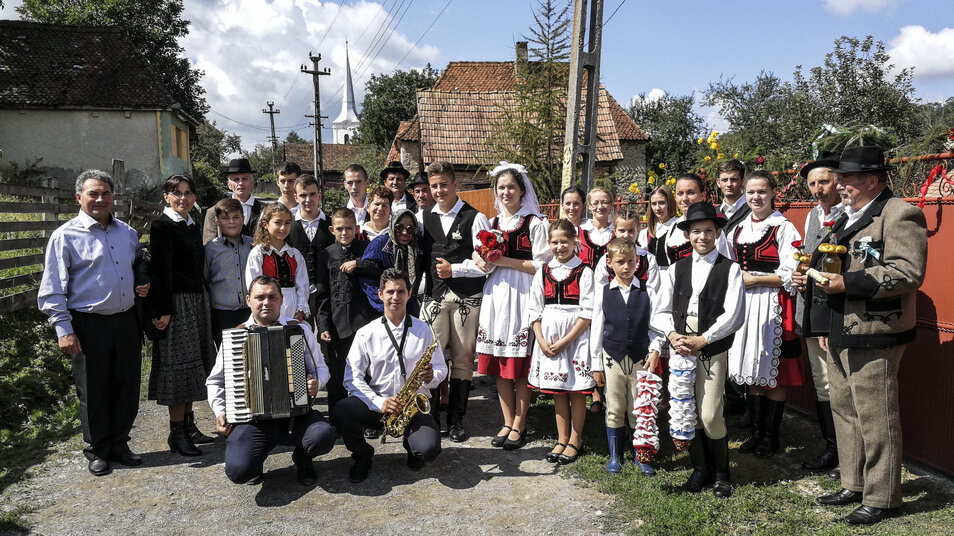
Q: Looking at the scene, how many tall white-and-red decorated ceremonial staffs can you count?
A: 1